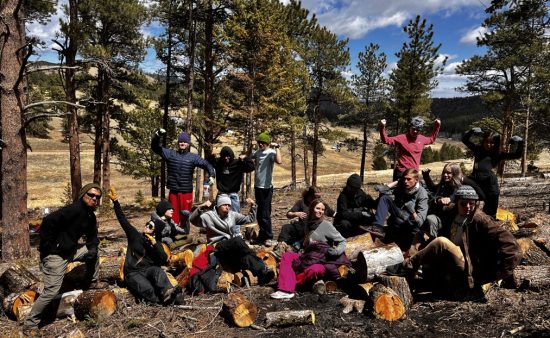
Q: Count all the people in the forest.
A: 15